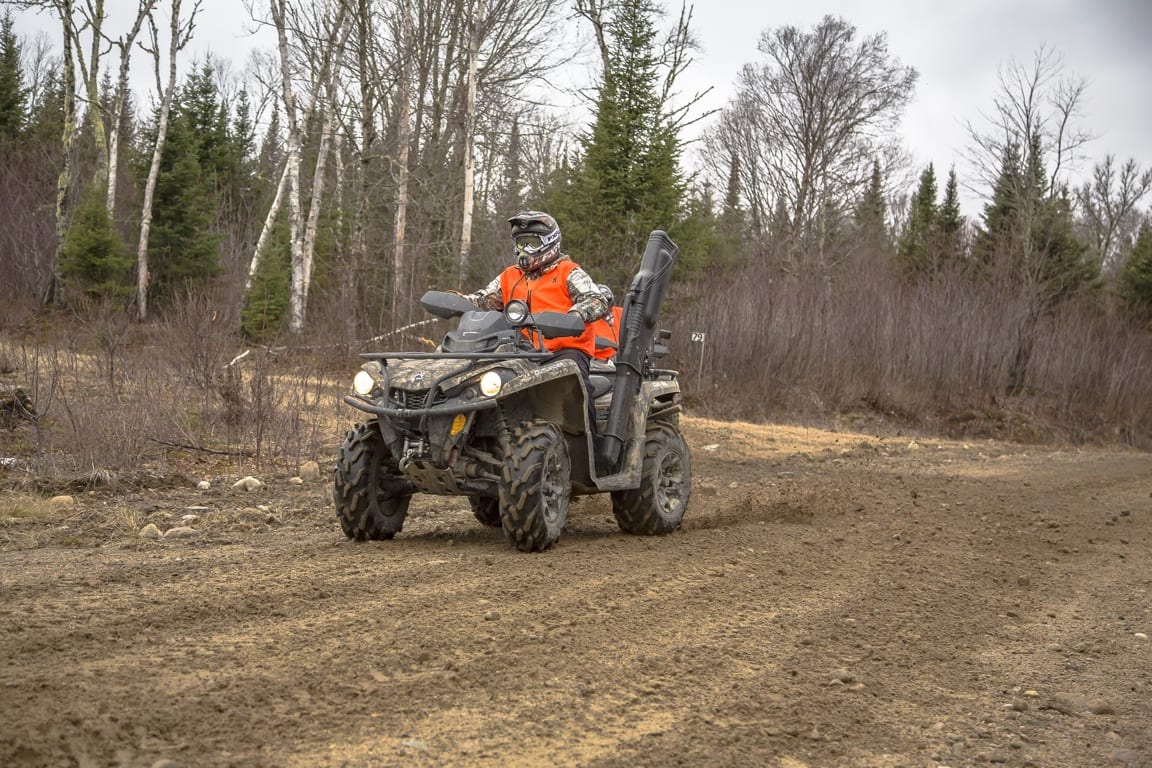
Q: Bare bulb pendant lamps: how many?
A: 0